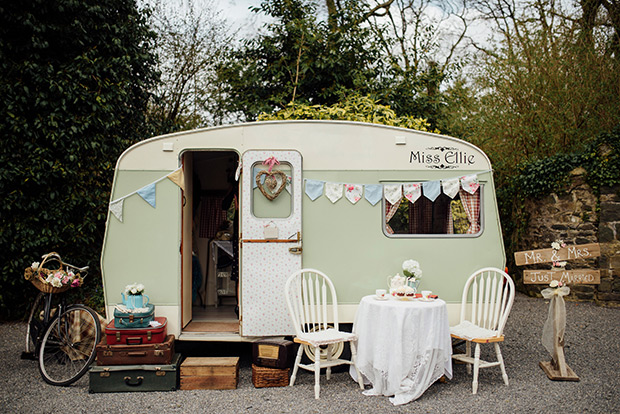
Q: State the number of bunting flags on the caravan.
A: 12